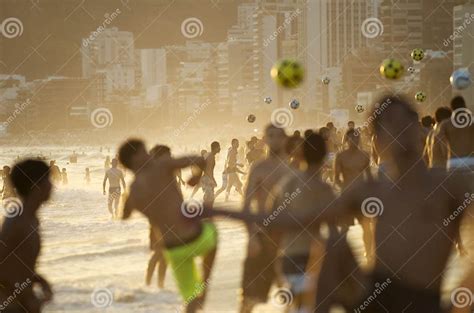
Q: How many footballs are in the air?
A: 11